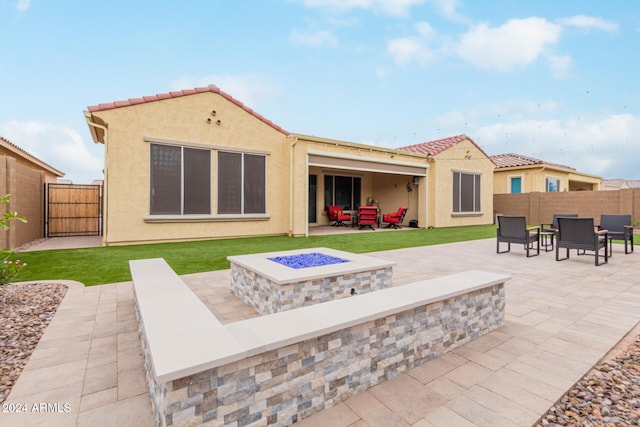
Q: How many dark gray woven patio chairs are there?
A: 4